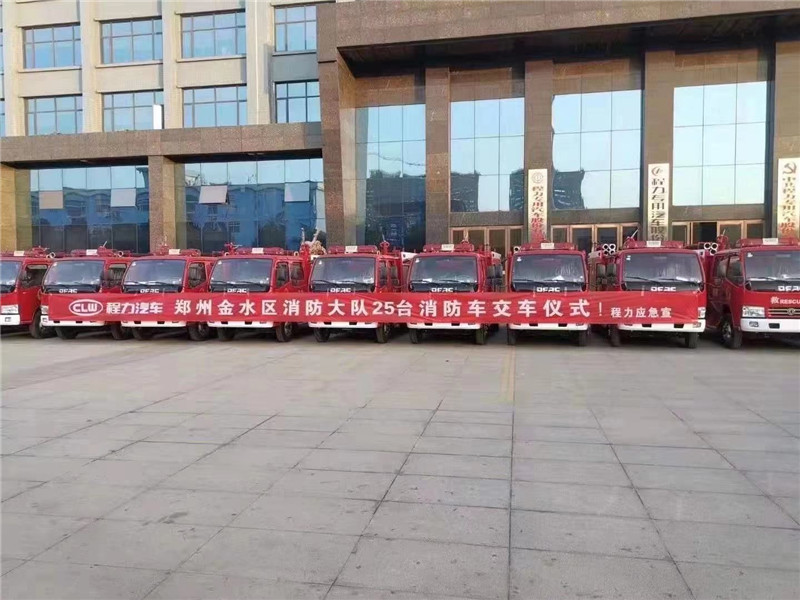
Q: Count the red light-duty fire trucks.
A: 9